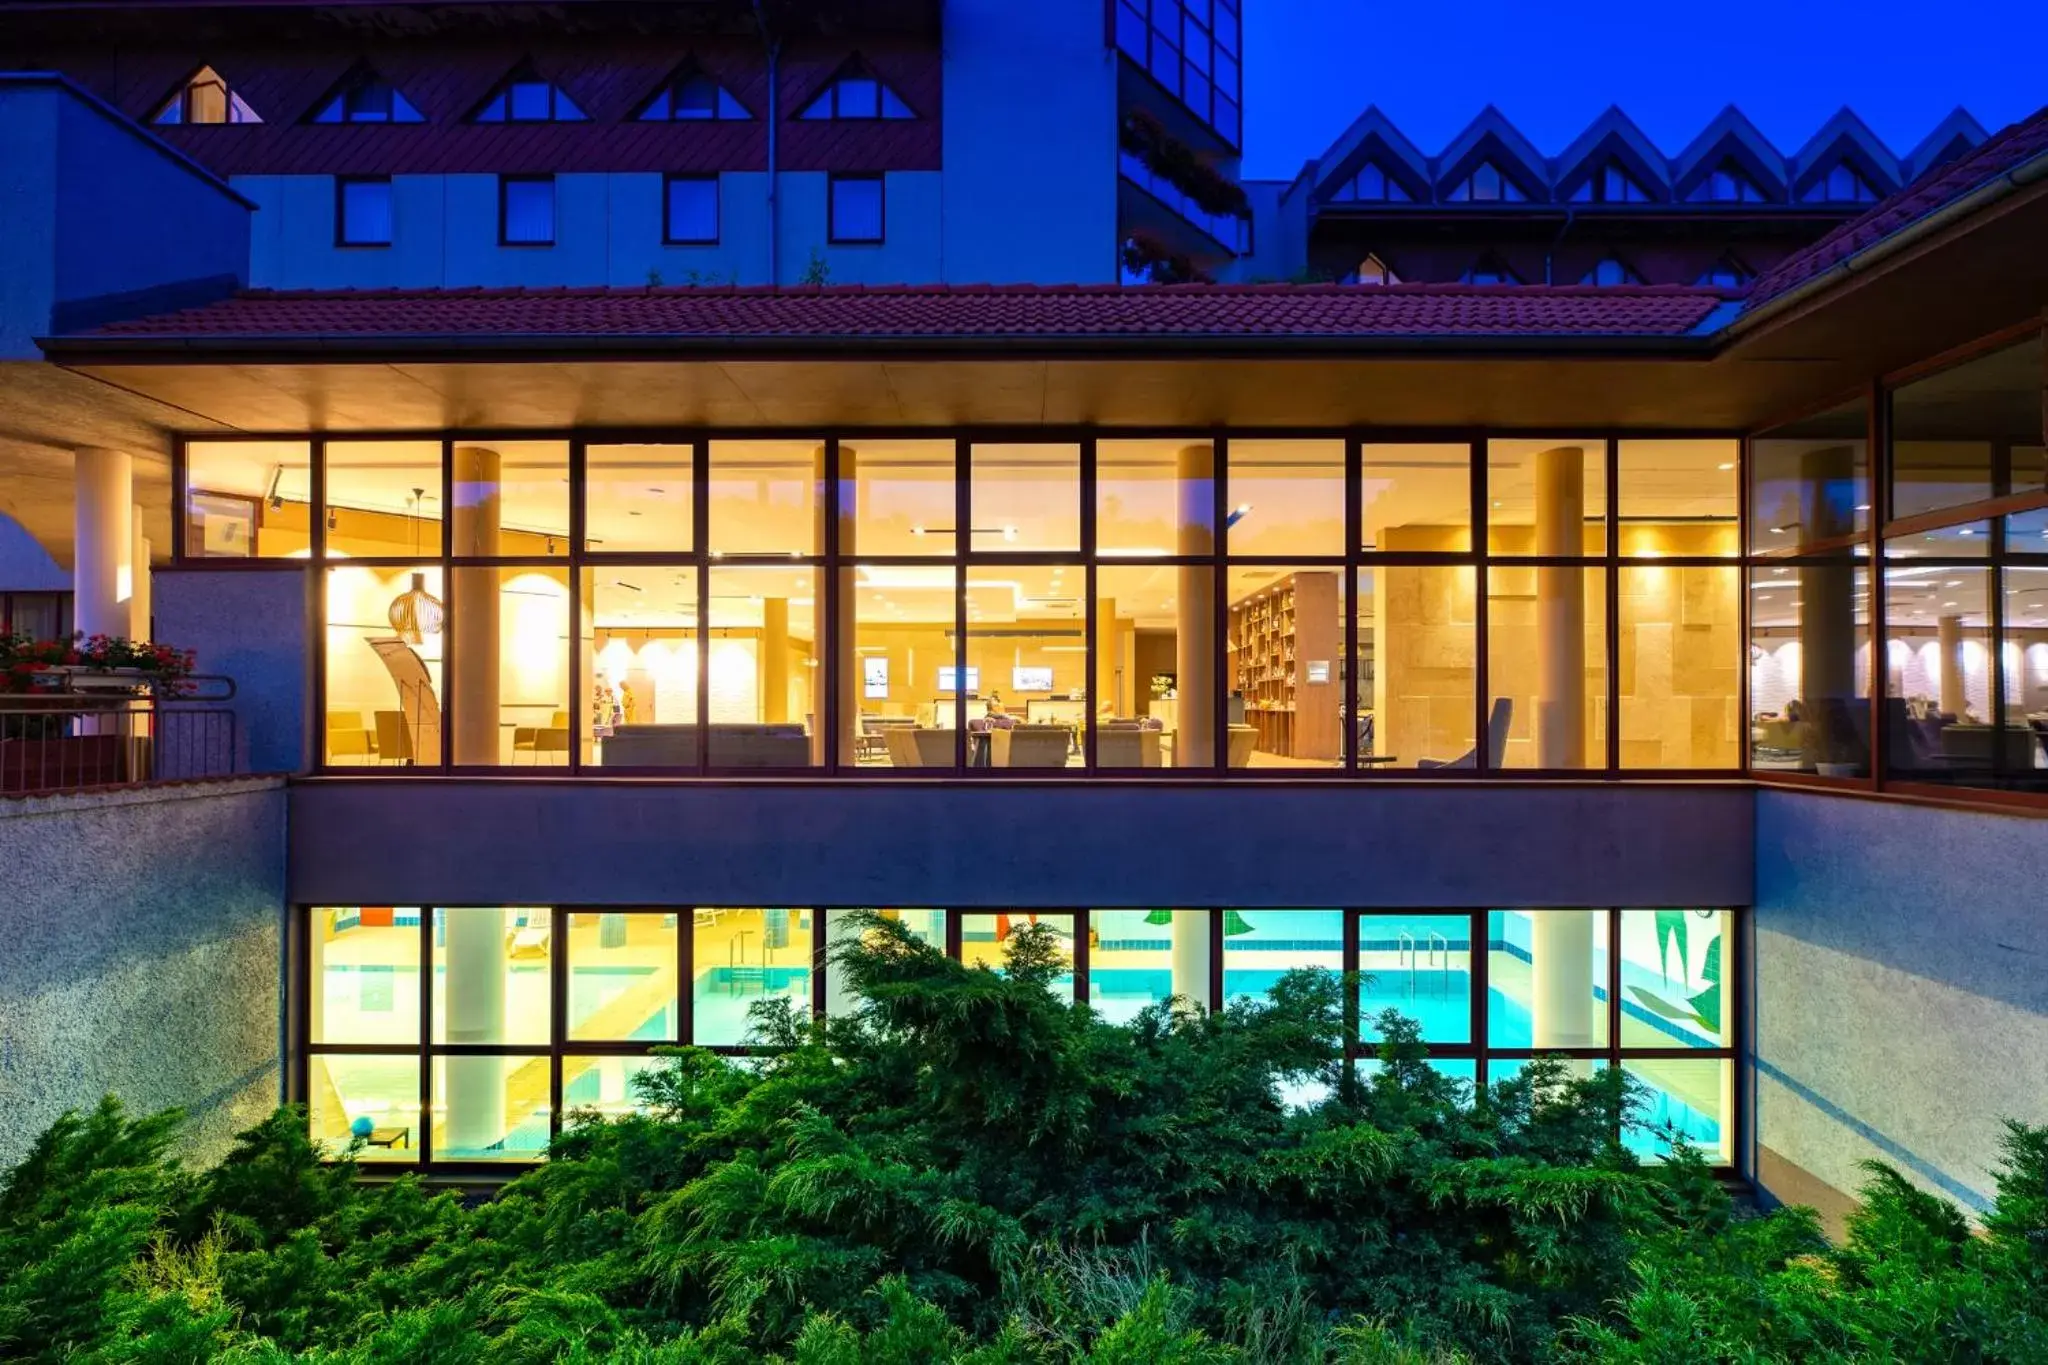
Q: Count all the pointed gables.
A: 6